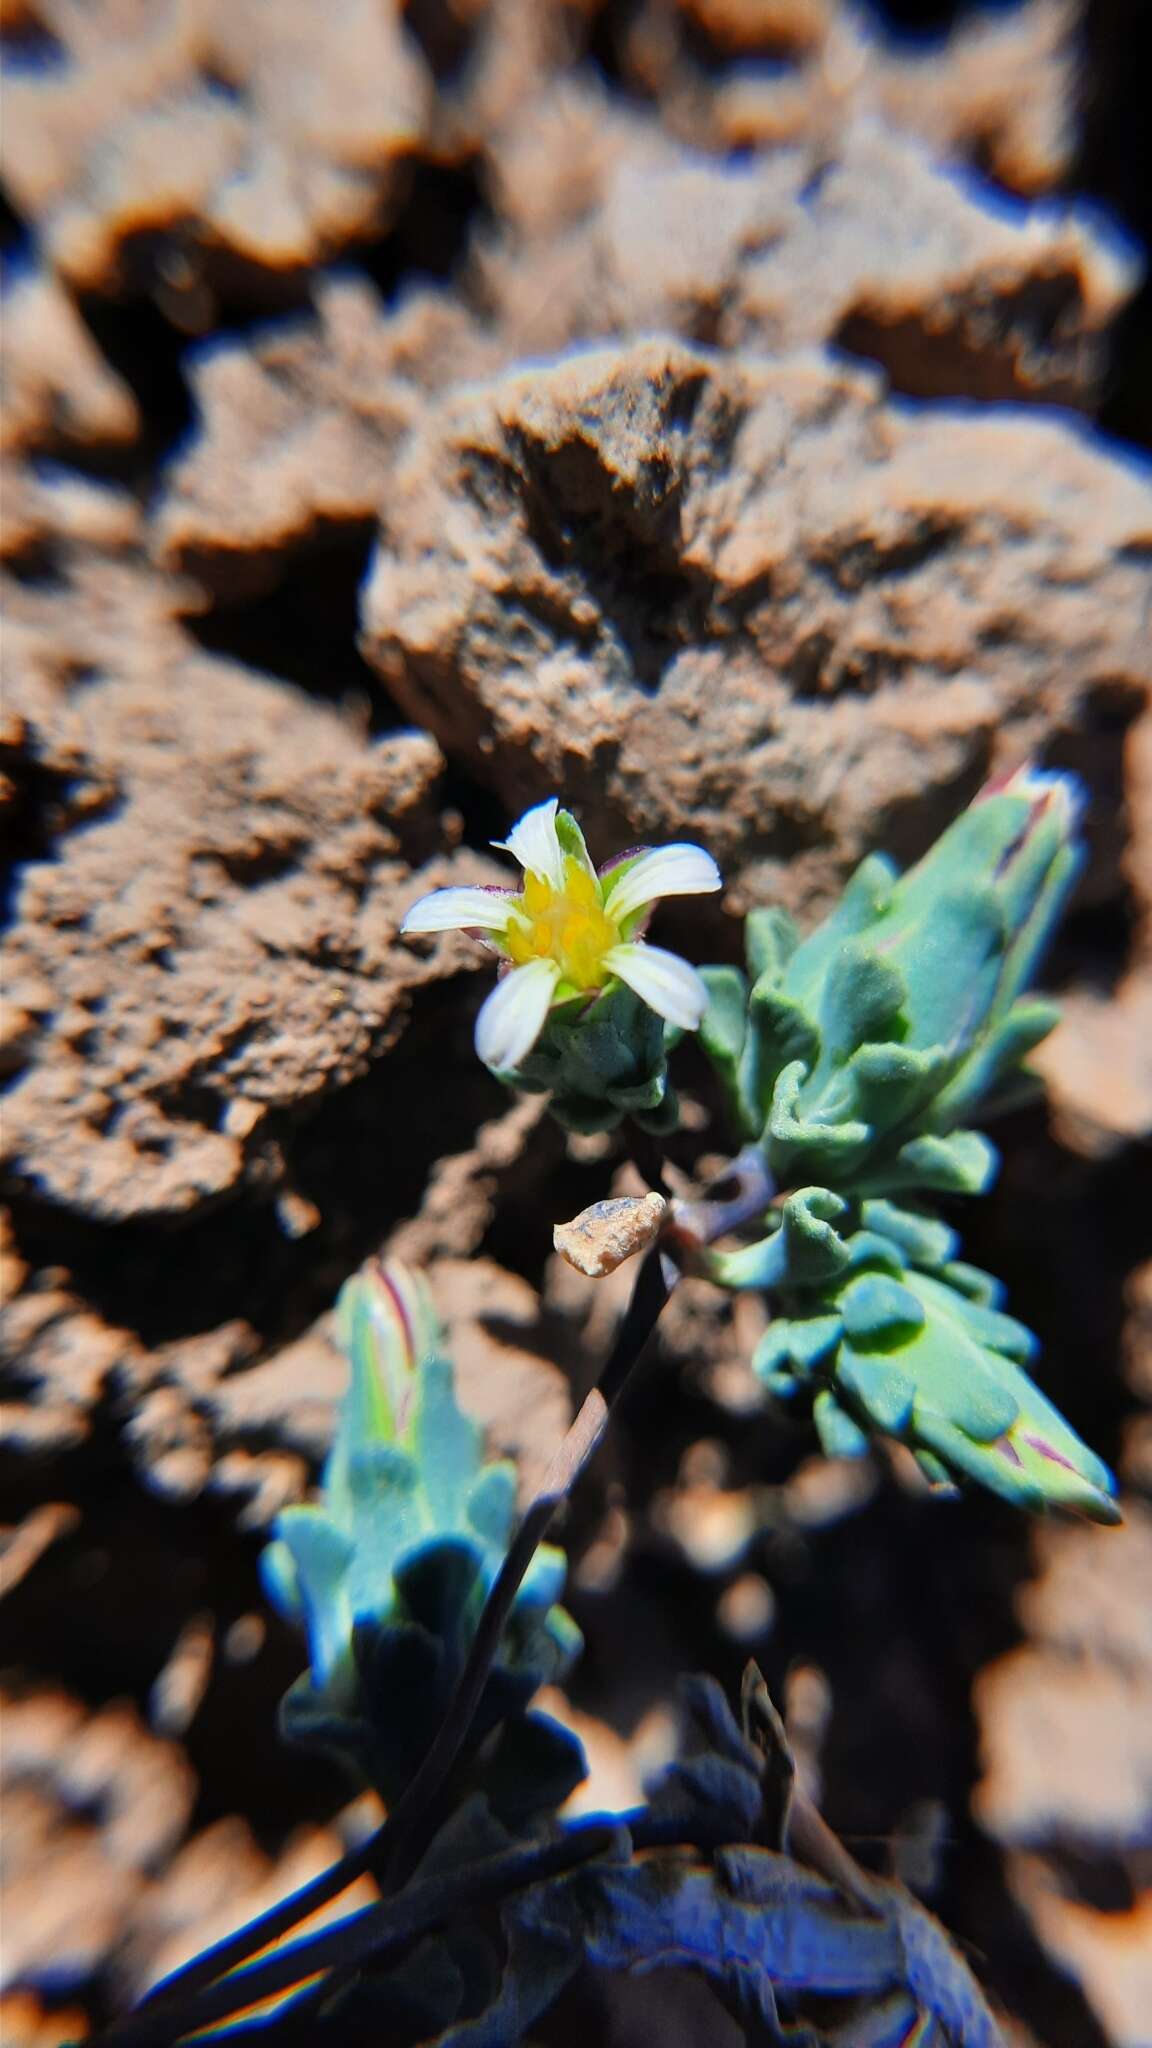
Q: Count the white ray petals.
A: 5